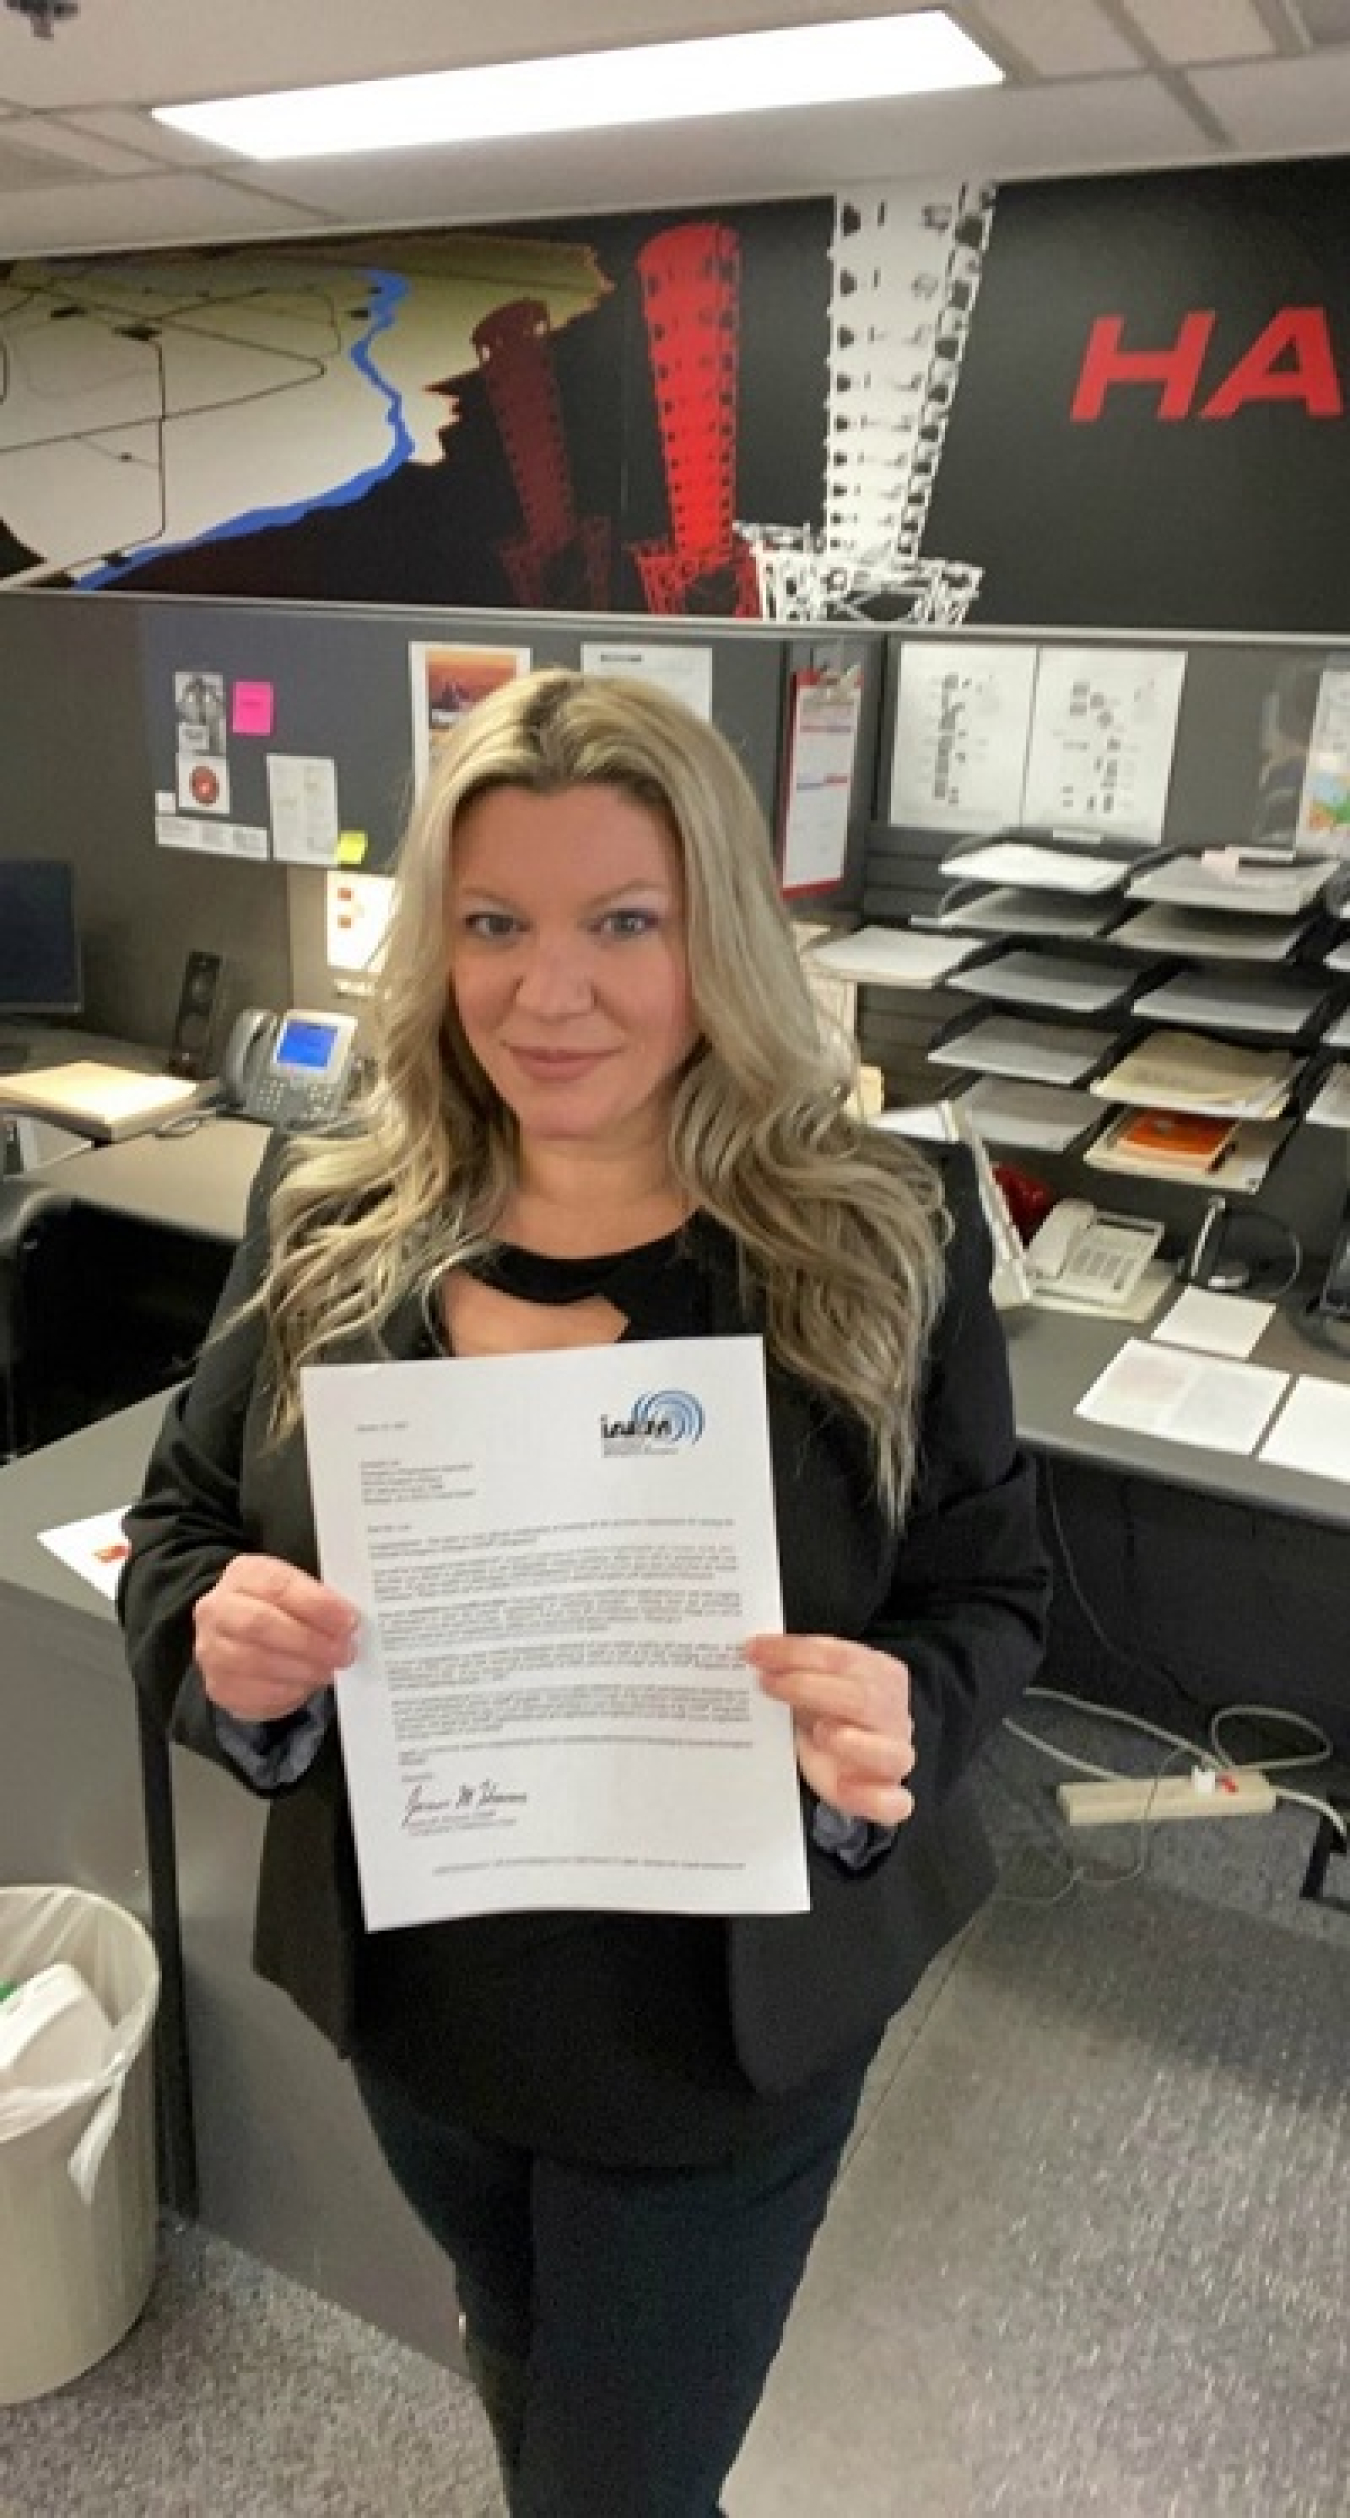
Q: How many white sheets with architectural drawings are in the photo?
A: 2